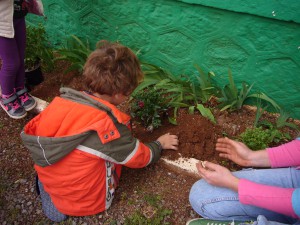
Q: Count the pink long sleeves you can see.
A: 2